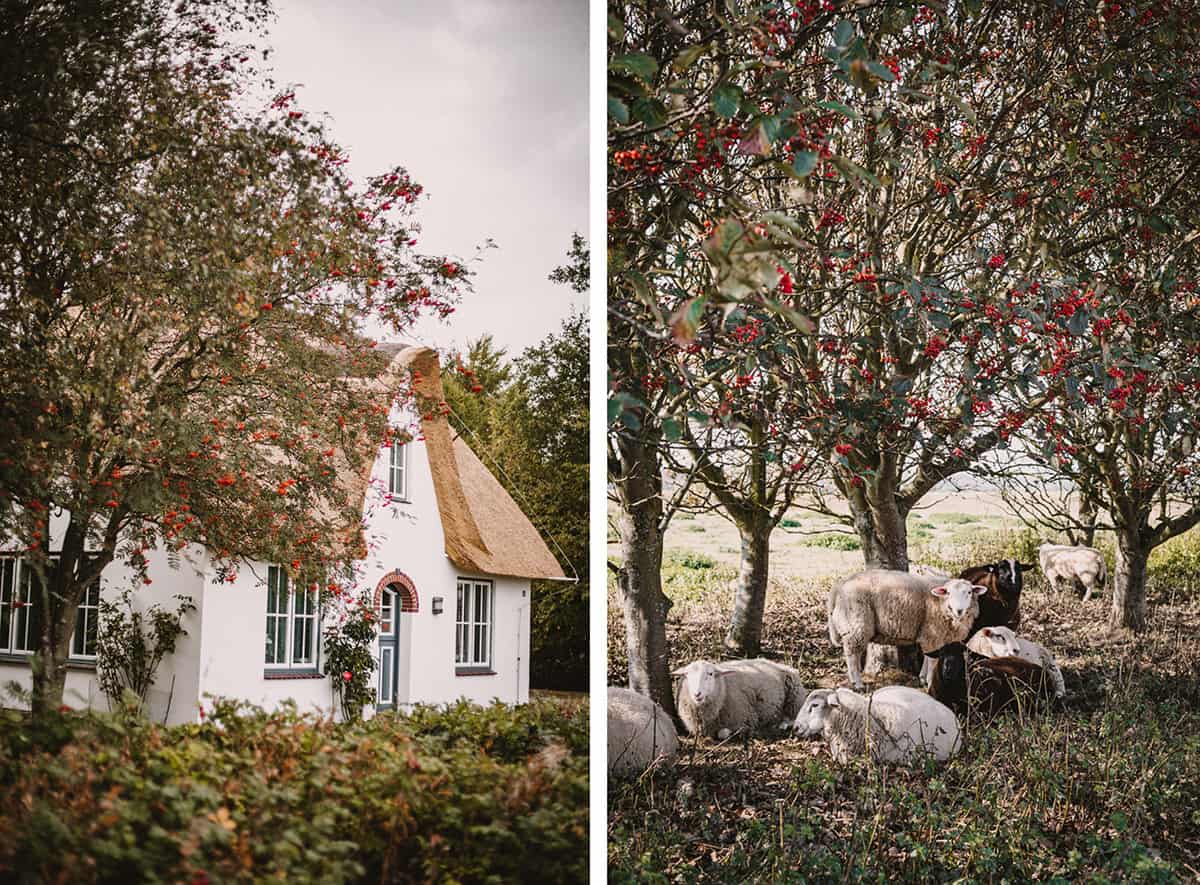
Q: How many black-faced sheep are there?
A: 2